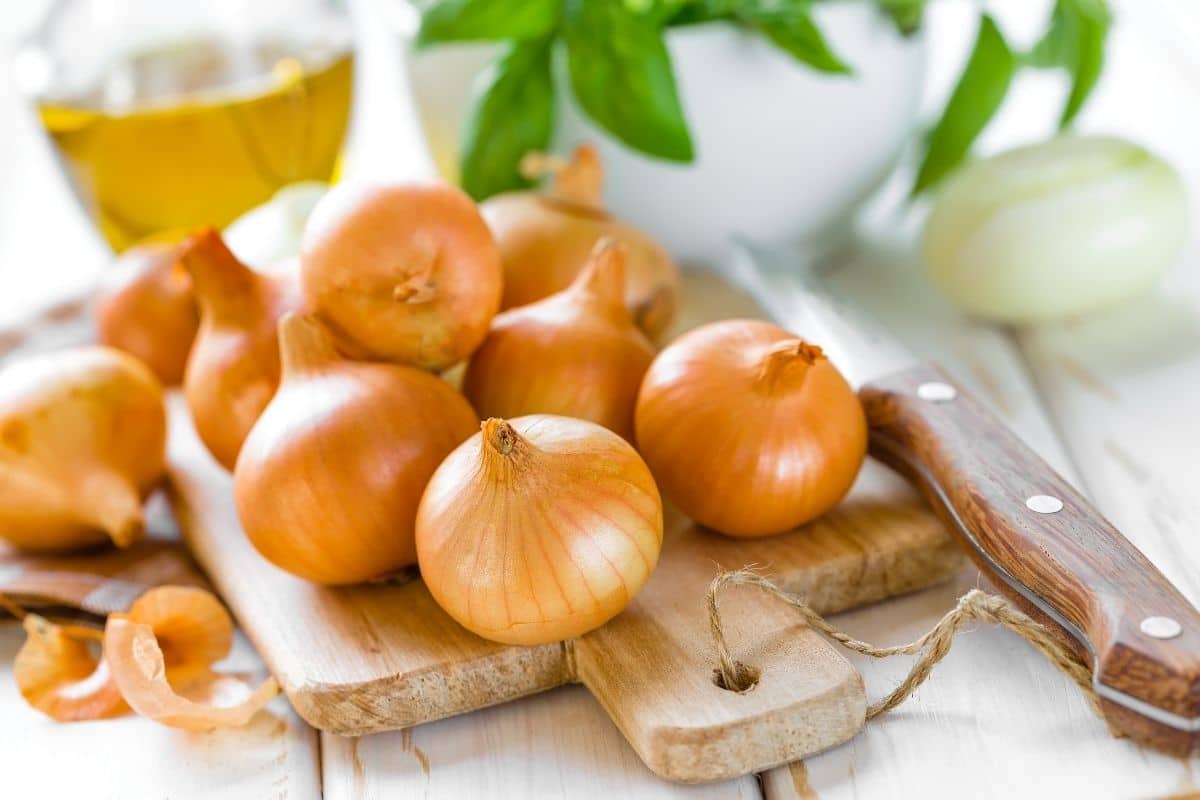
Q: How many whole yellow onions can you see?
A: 9